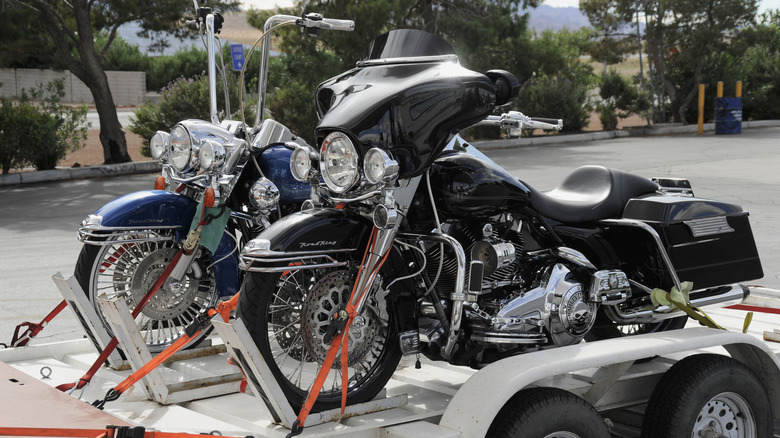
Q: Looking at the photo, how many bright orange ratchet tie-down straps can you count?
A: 3